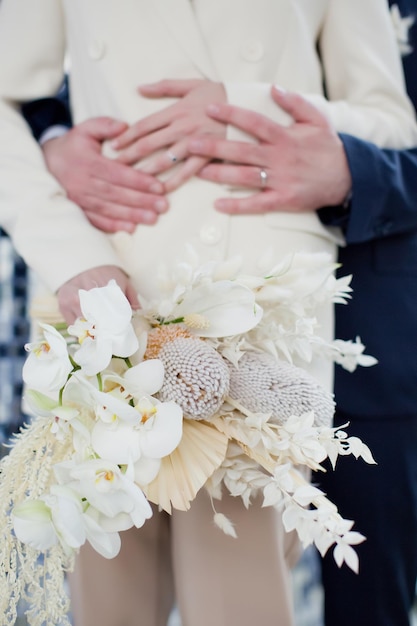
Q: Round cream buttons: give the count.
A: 3